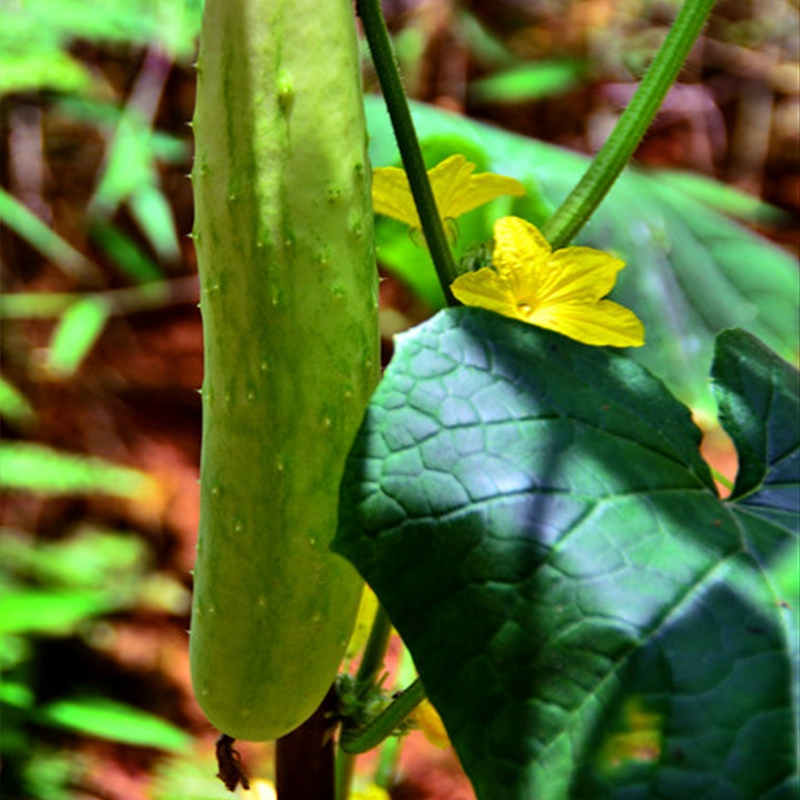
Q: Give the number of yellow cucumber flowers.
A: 2